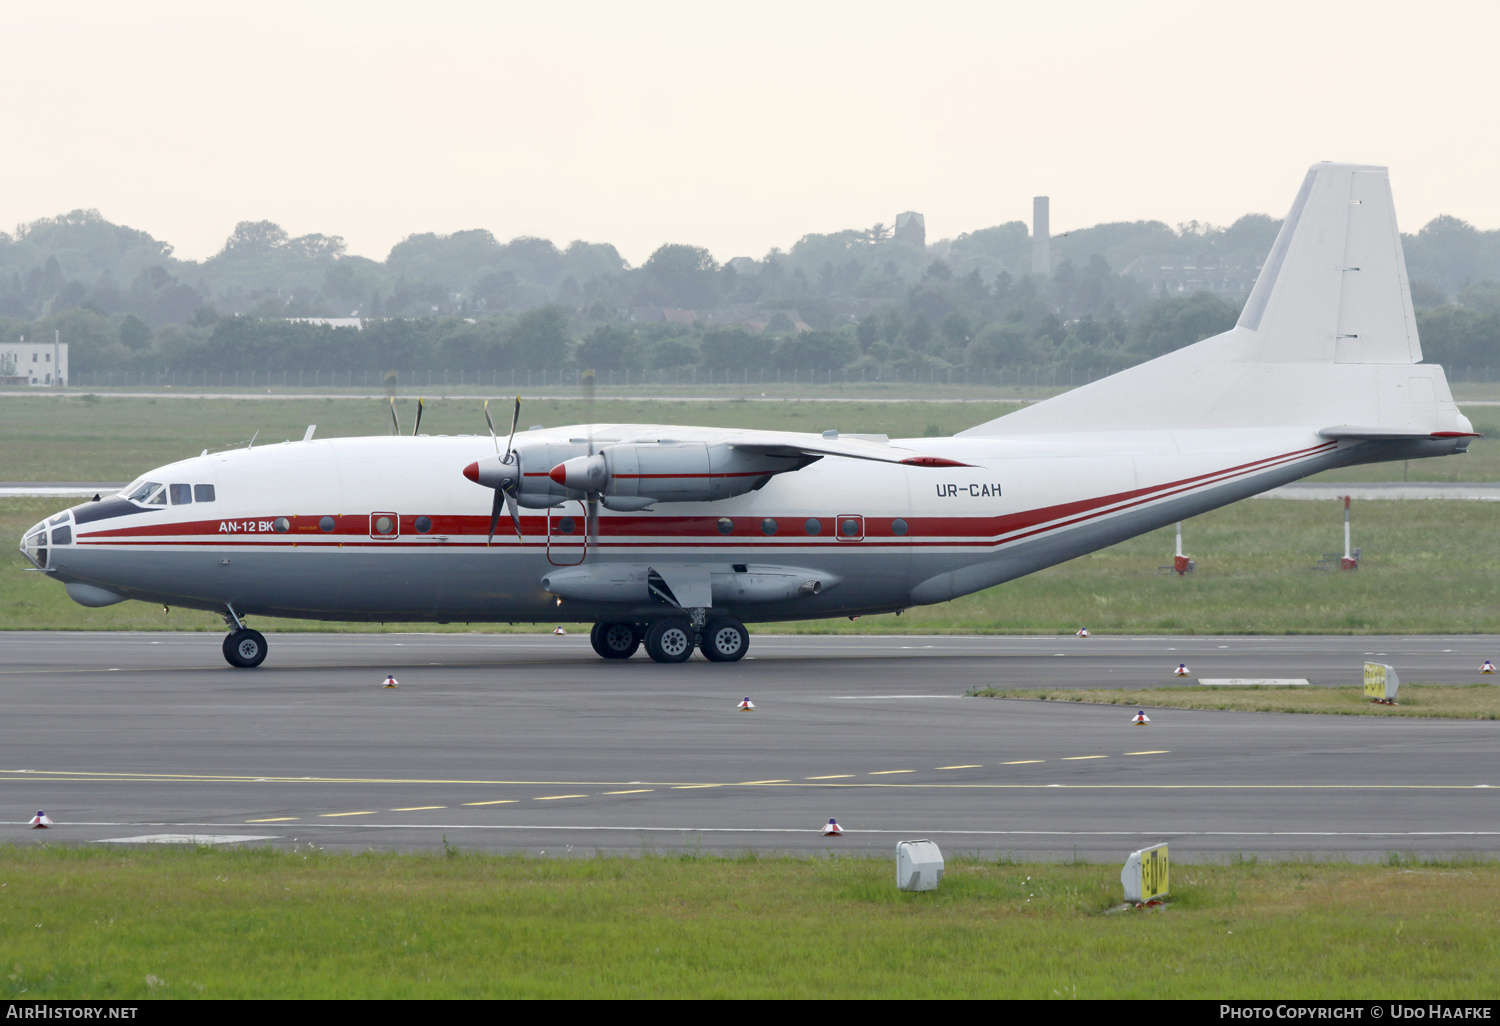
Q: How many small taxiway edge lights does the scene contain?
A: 9